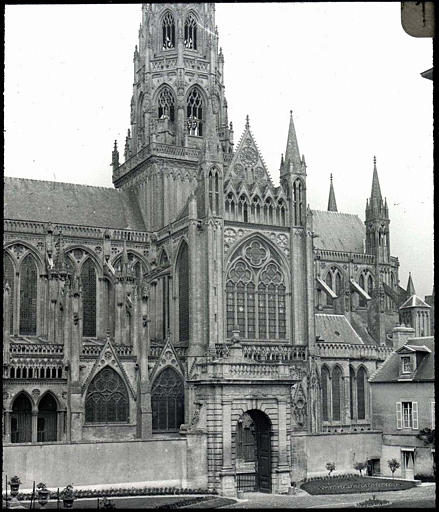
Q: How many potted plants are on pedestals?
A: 3